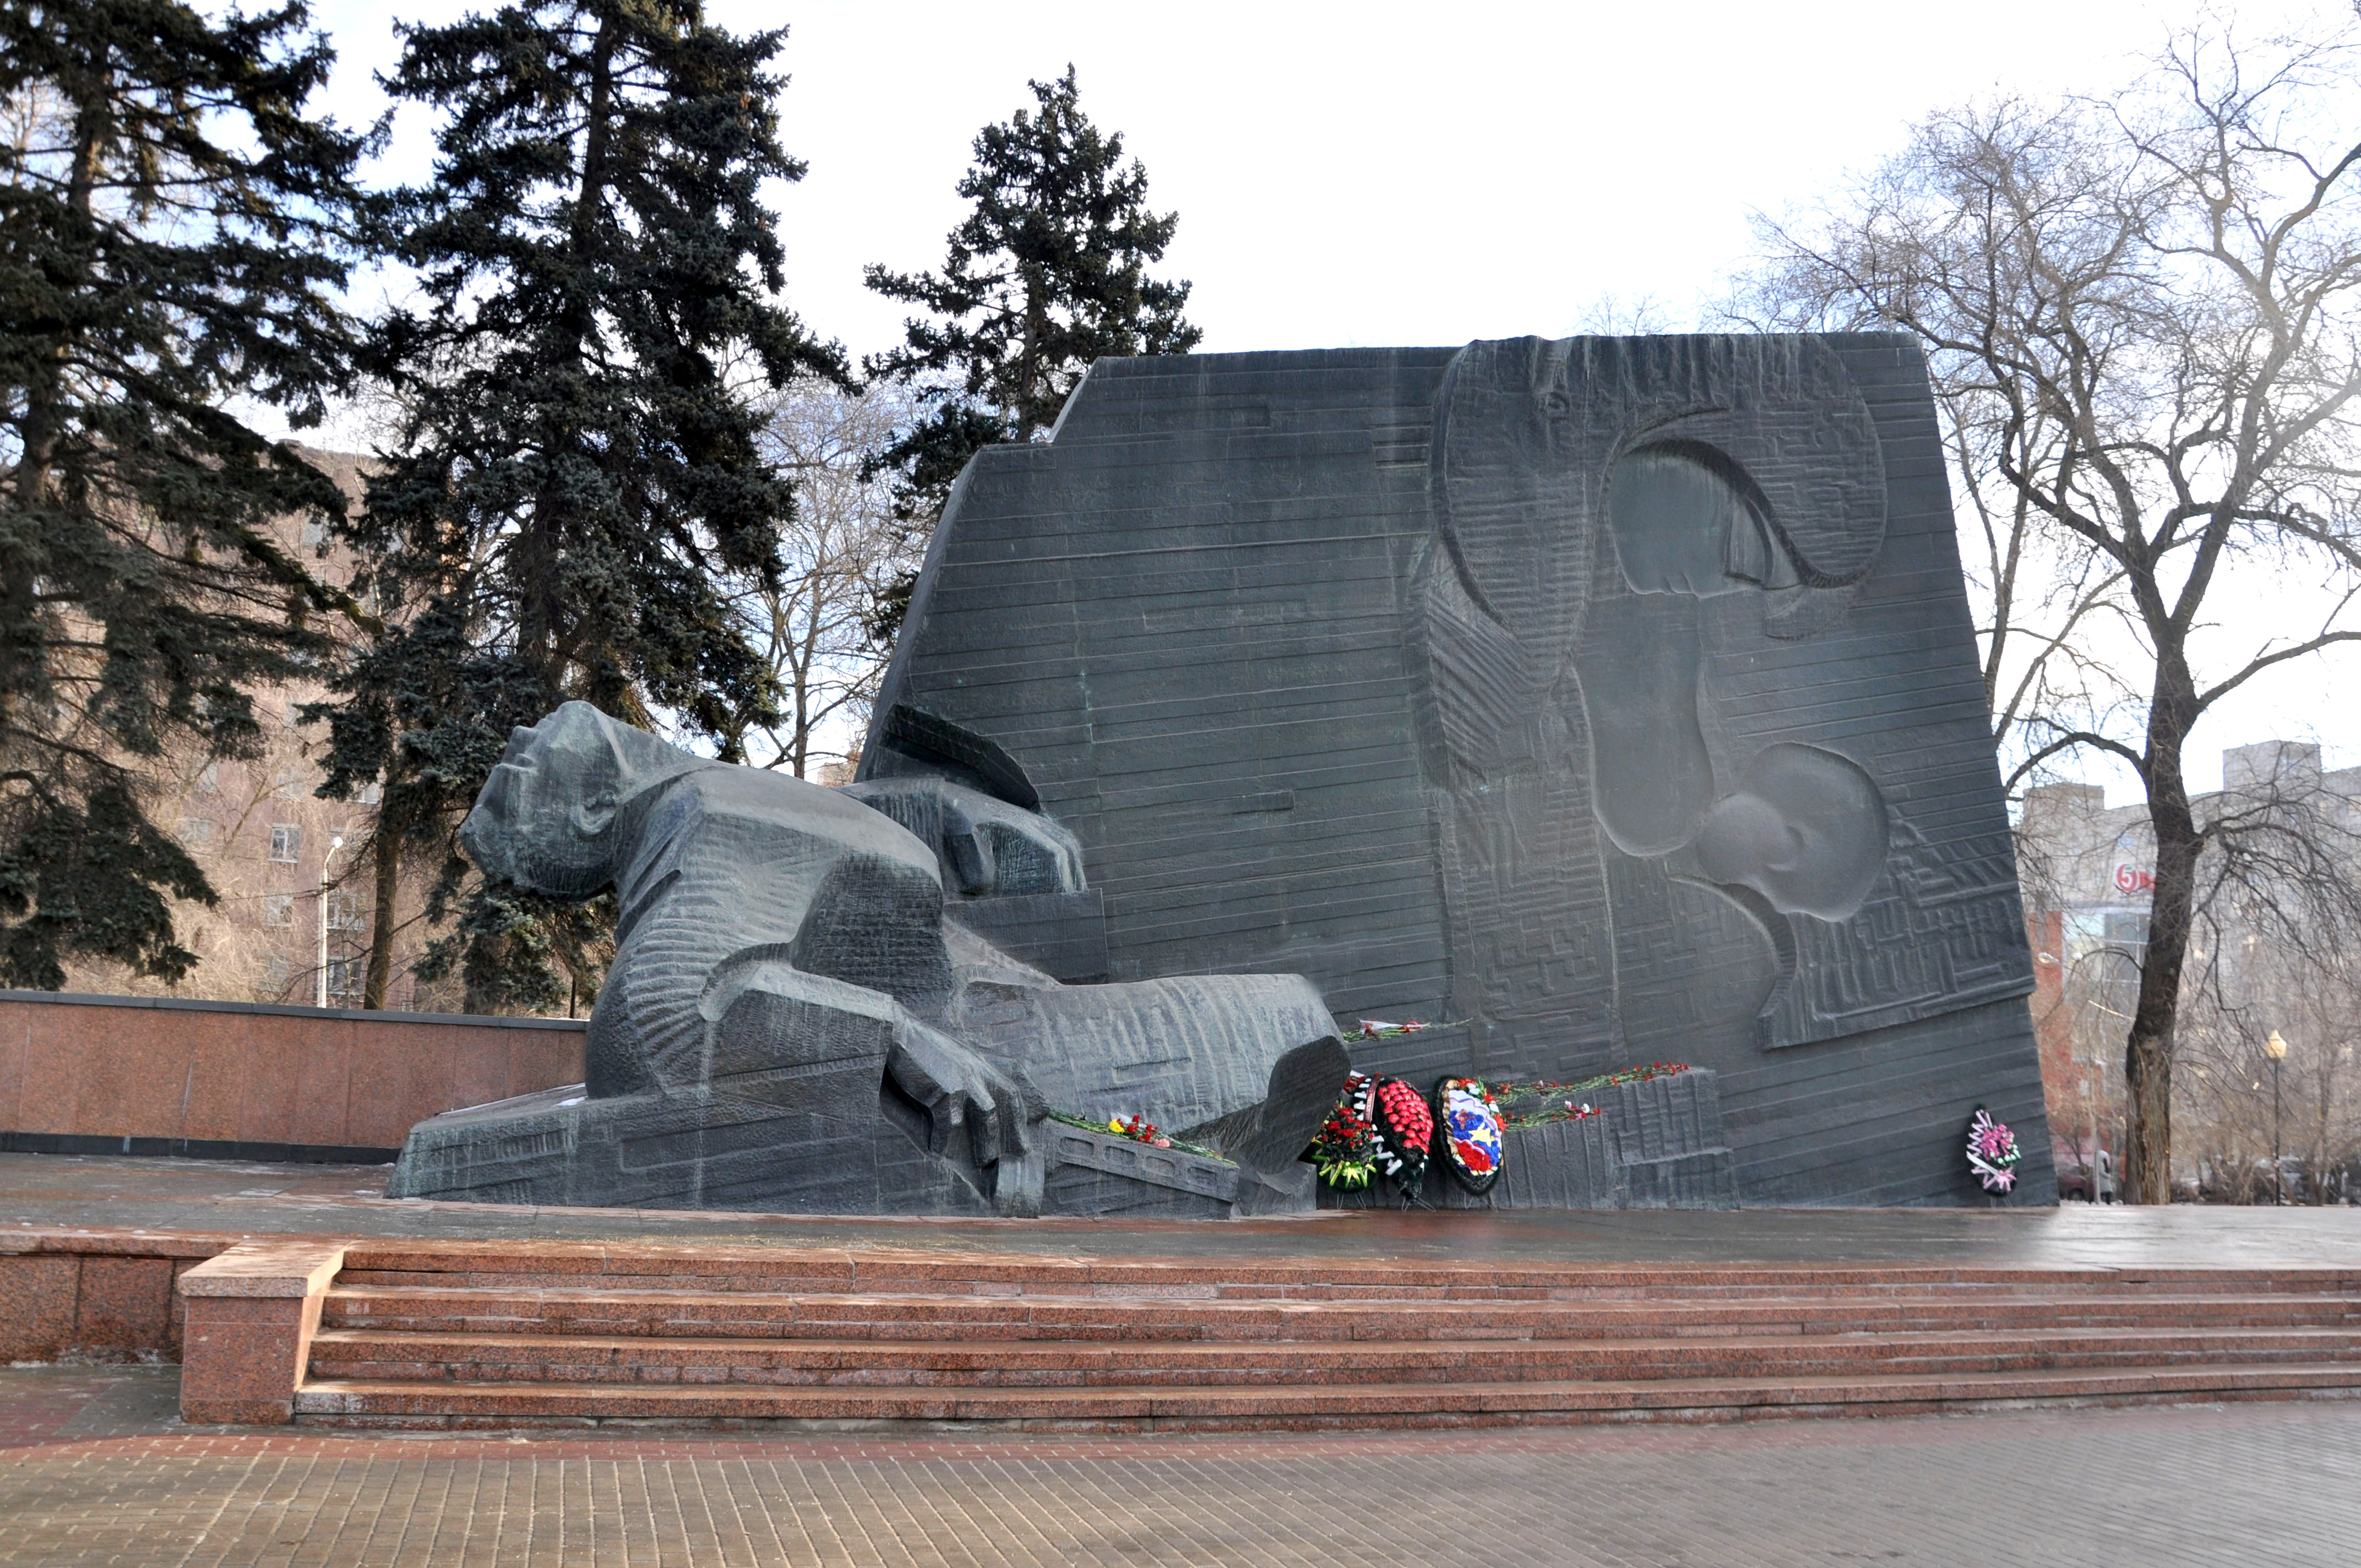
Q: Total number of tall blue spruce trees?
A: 3